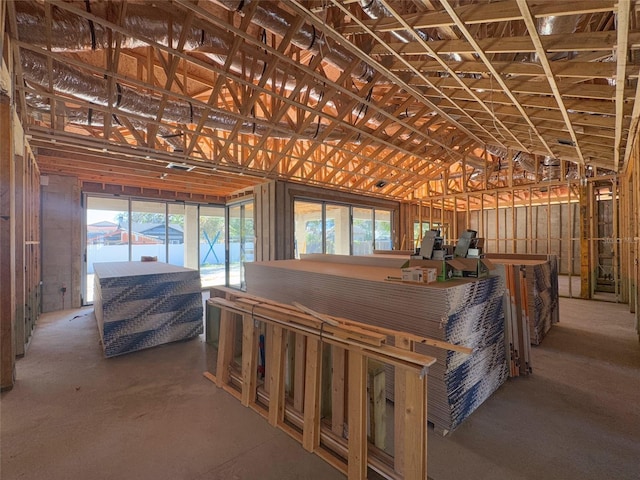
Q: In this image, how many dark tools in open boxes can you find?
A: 2